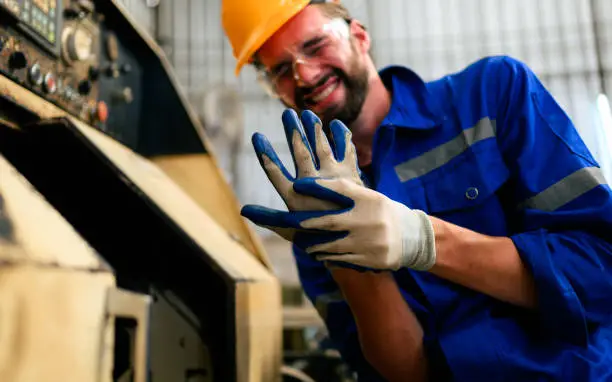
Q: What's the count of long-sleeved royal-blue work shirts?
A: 1